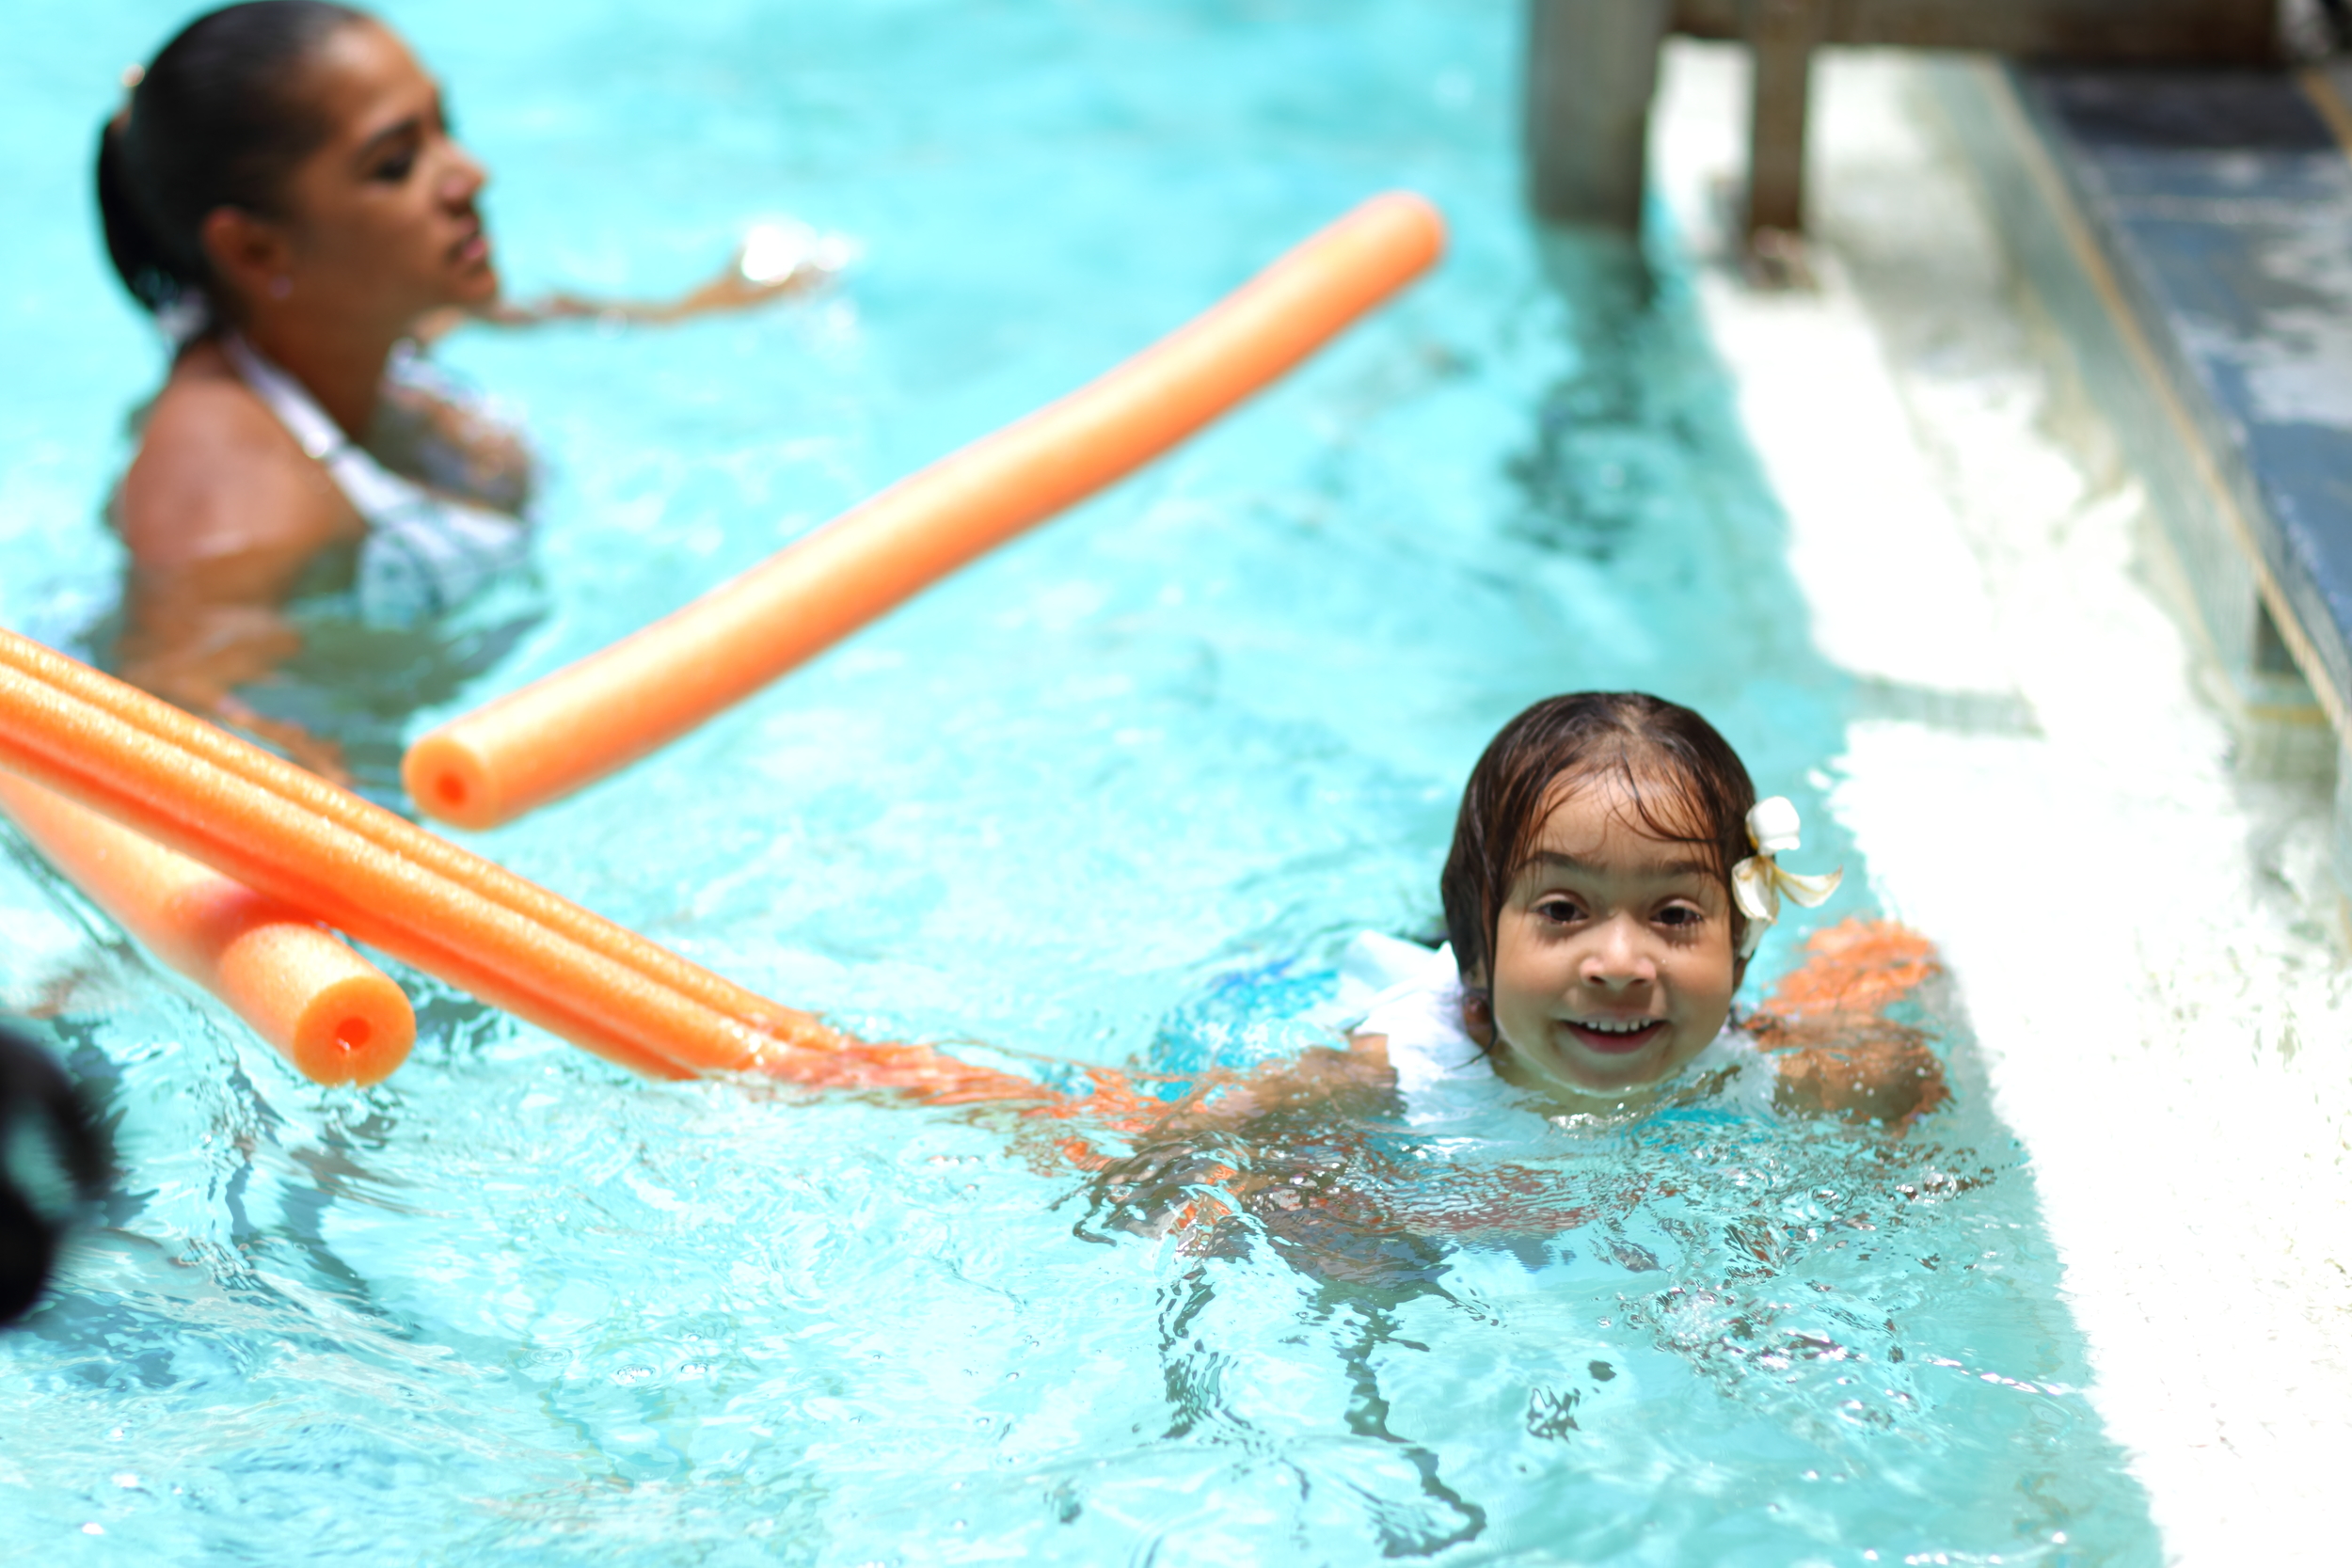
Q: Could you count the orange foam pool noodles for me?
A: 3